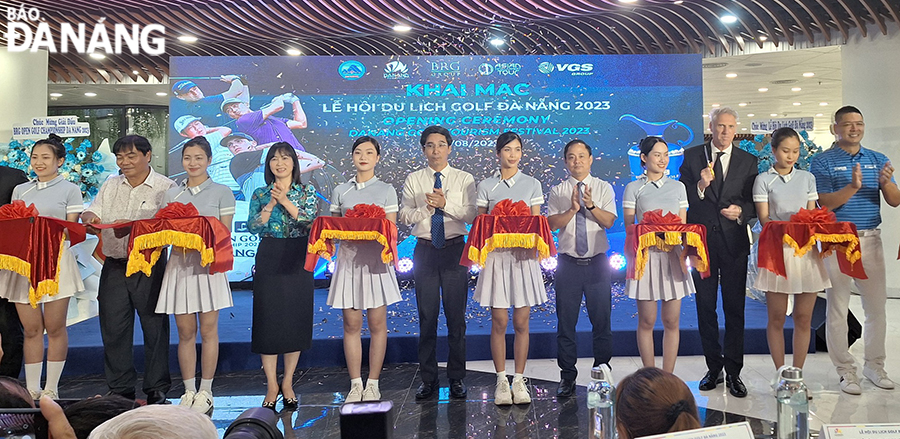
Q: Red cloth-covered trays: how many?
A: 6